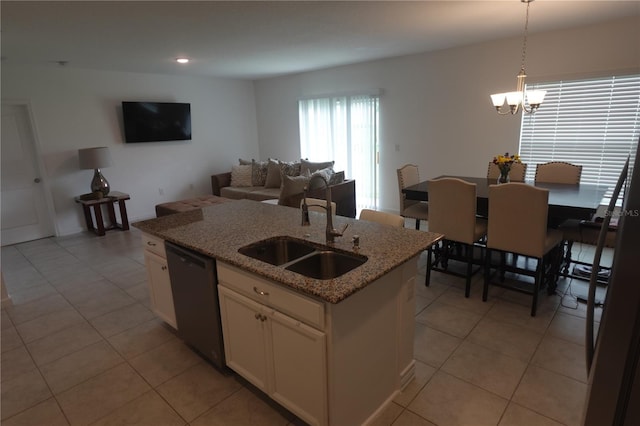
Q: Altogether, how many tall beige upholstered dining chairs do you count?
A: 5